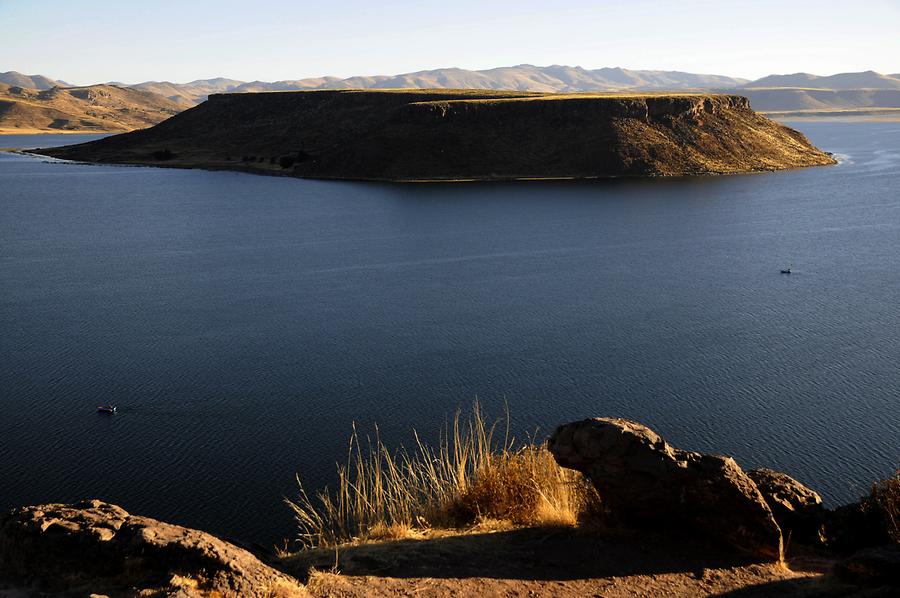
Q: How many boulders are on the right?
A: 2